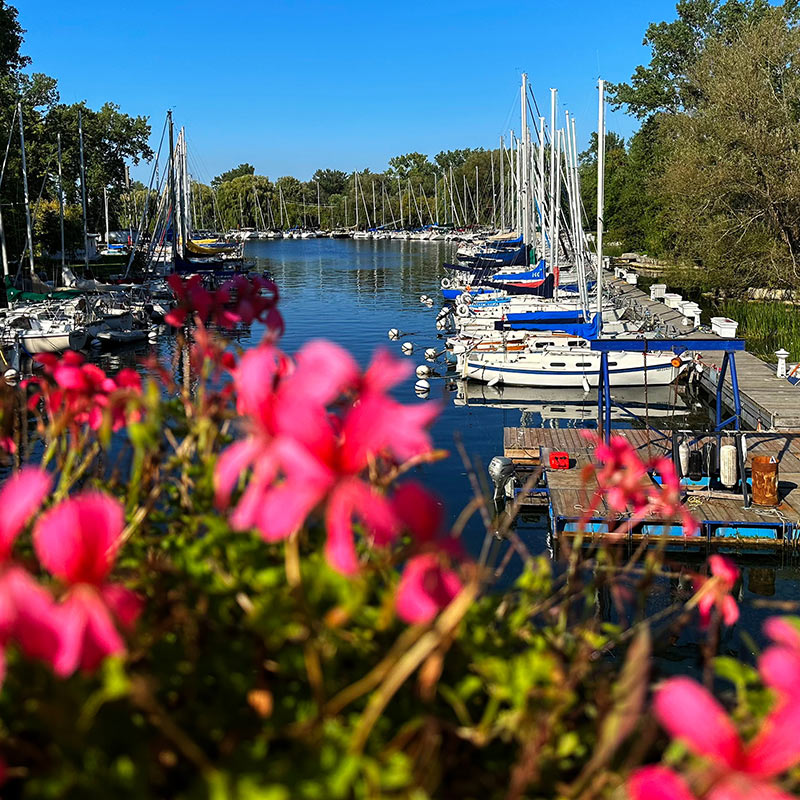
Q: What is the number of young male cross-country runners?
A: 0